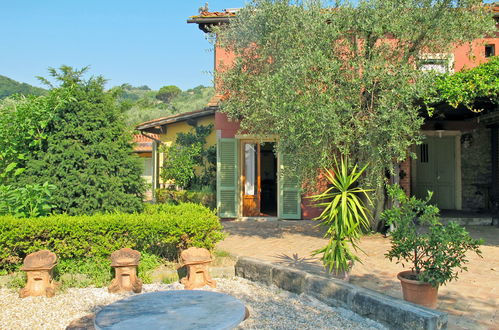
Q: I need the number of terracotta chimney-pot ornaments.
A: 3